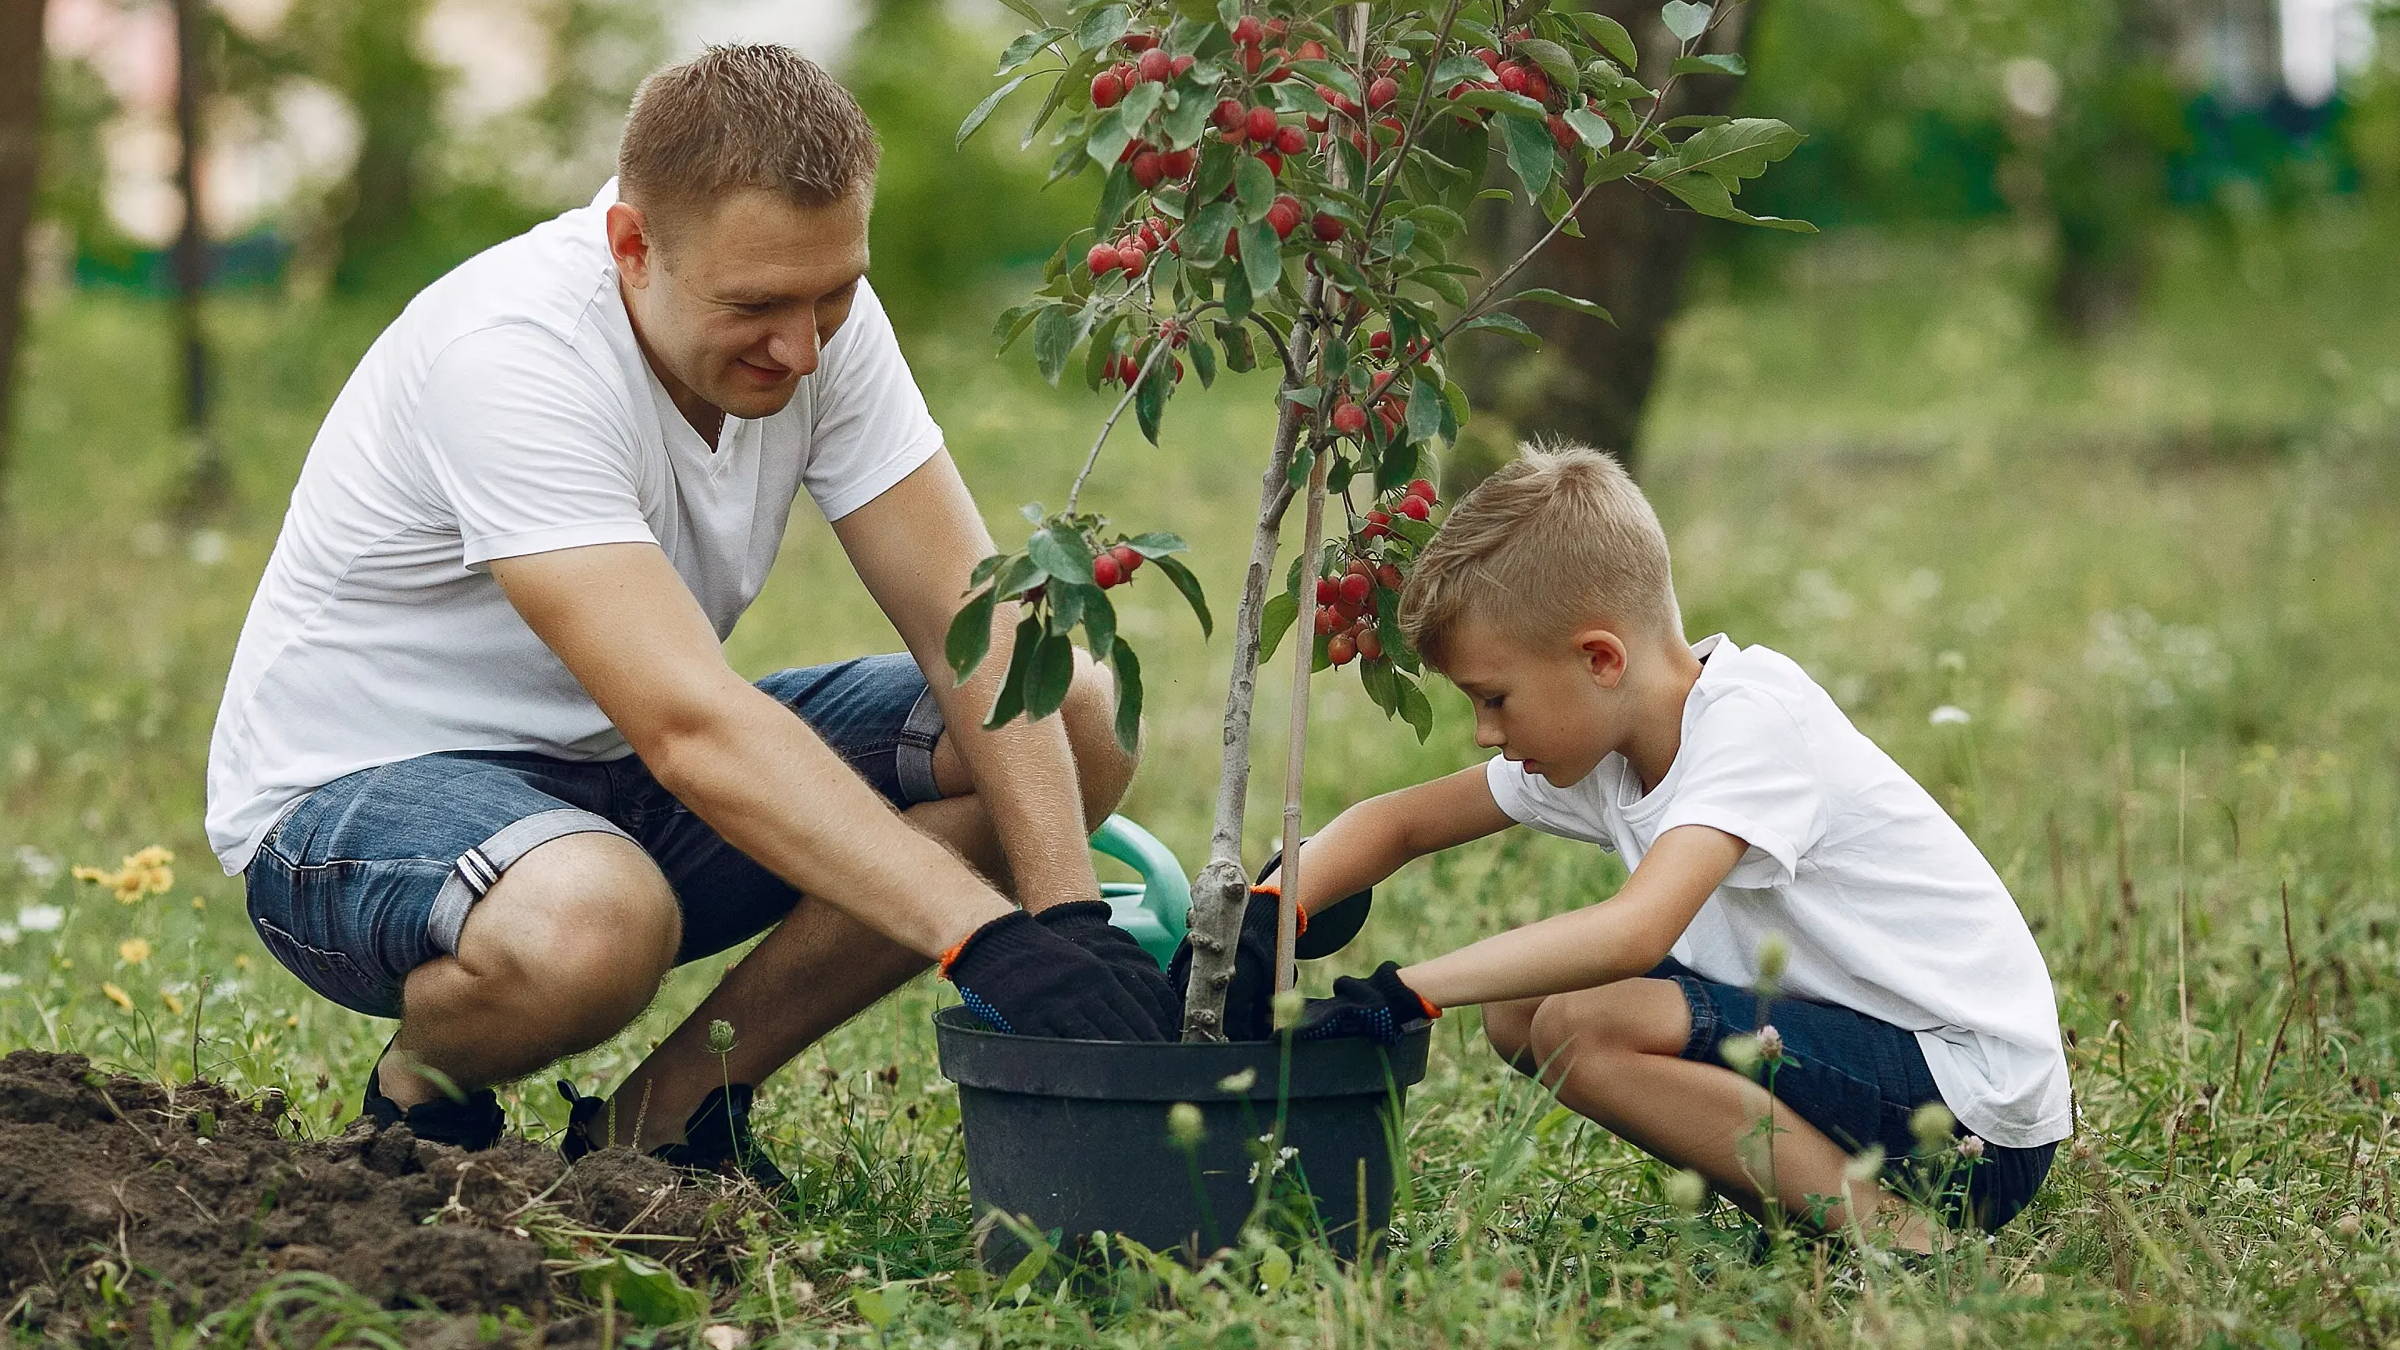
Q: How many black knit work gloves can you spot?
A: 4